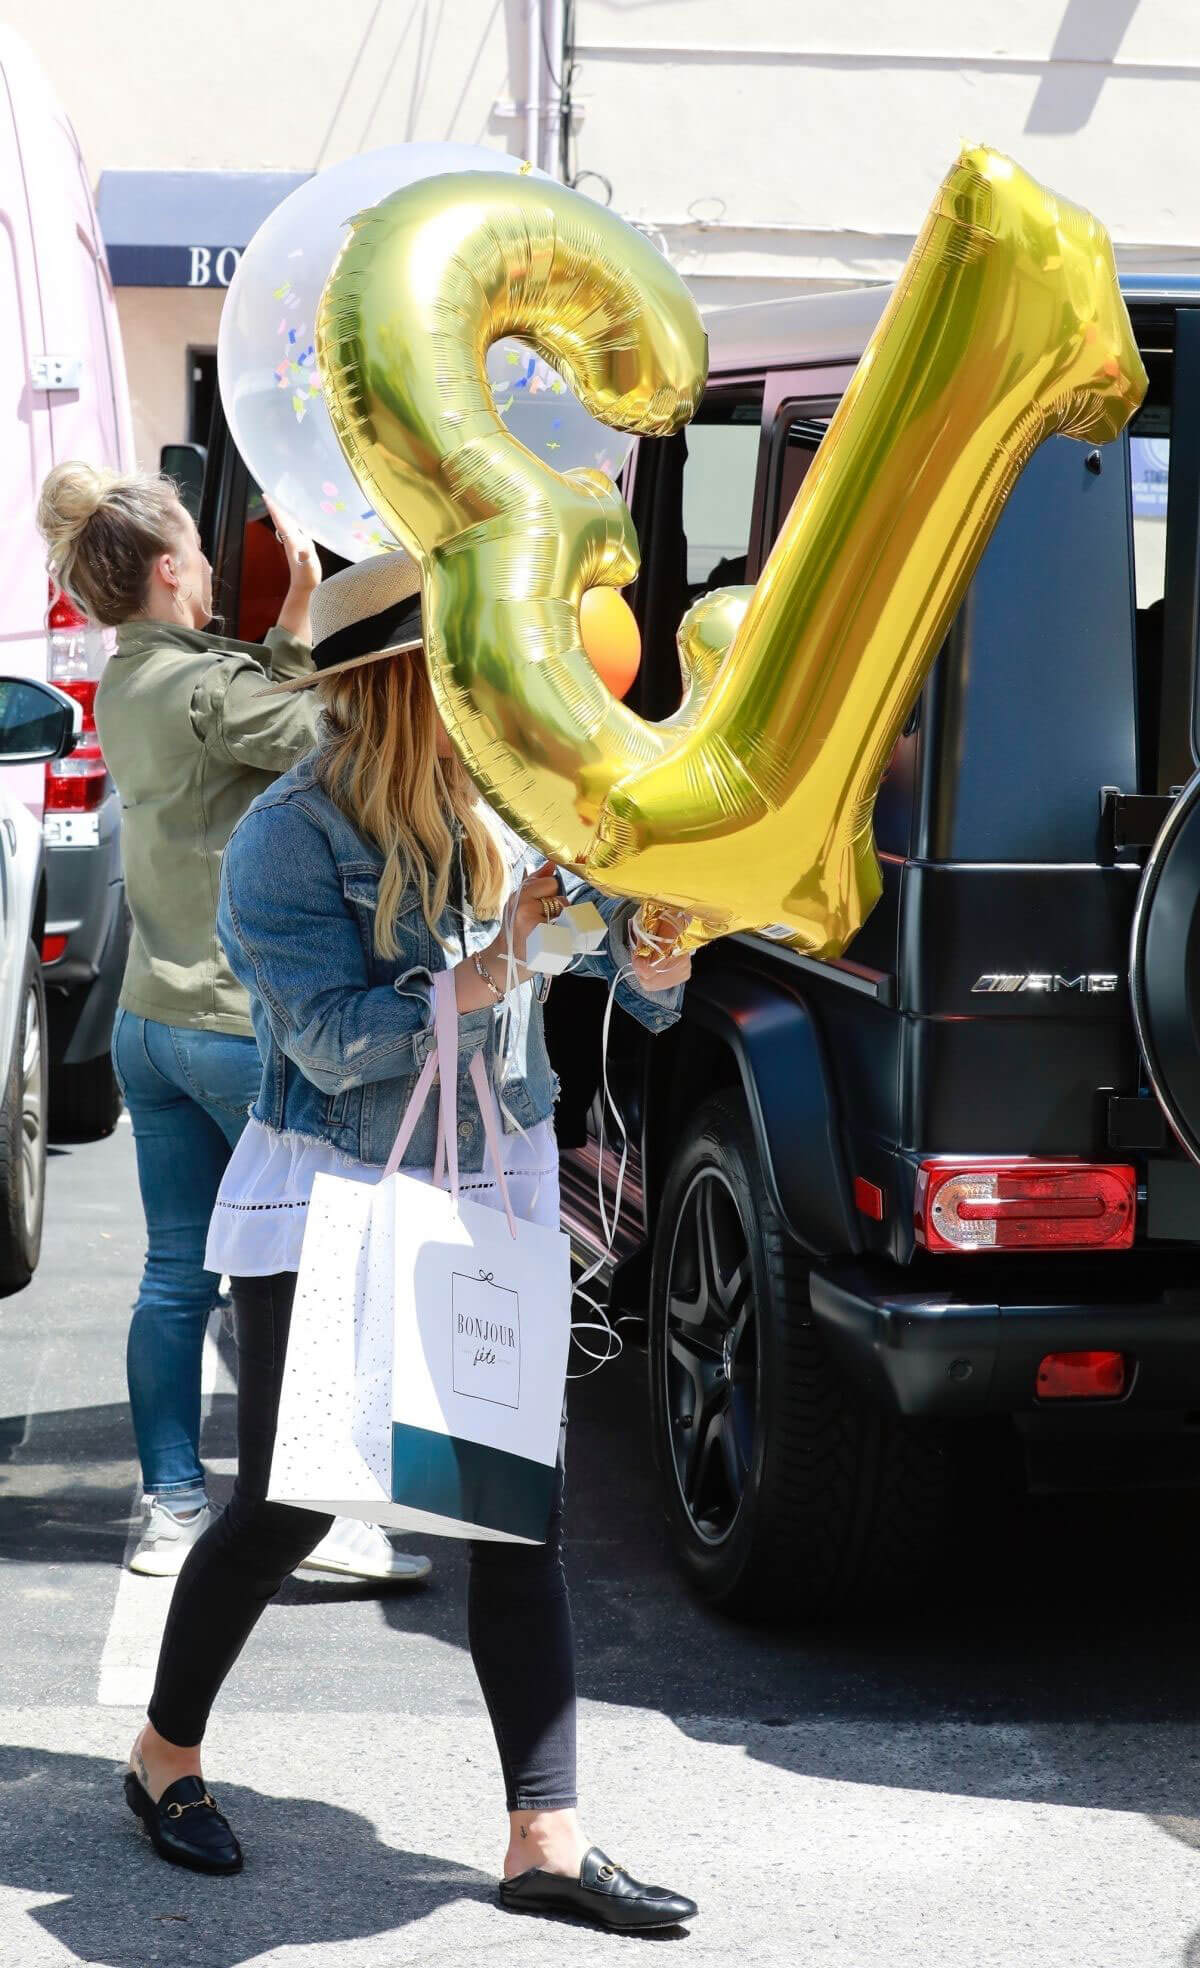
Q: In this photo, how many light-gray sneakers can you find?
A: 2